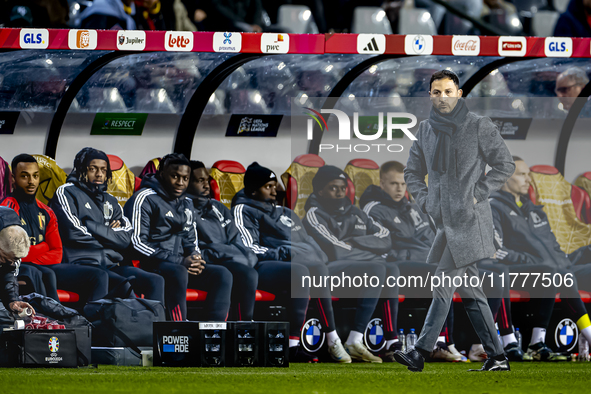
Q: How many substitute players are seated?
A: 8